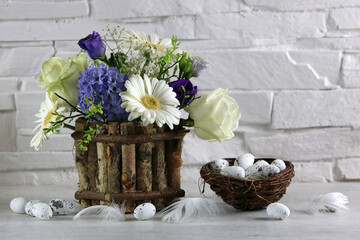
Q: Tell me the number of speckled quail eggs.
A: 12